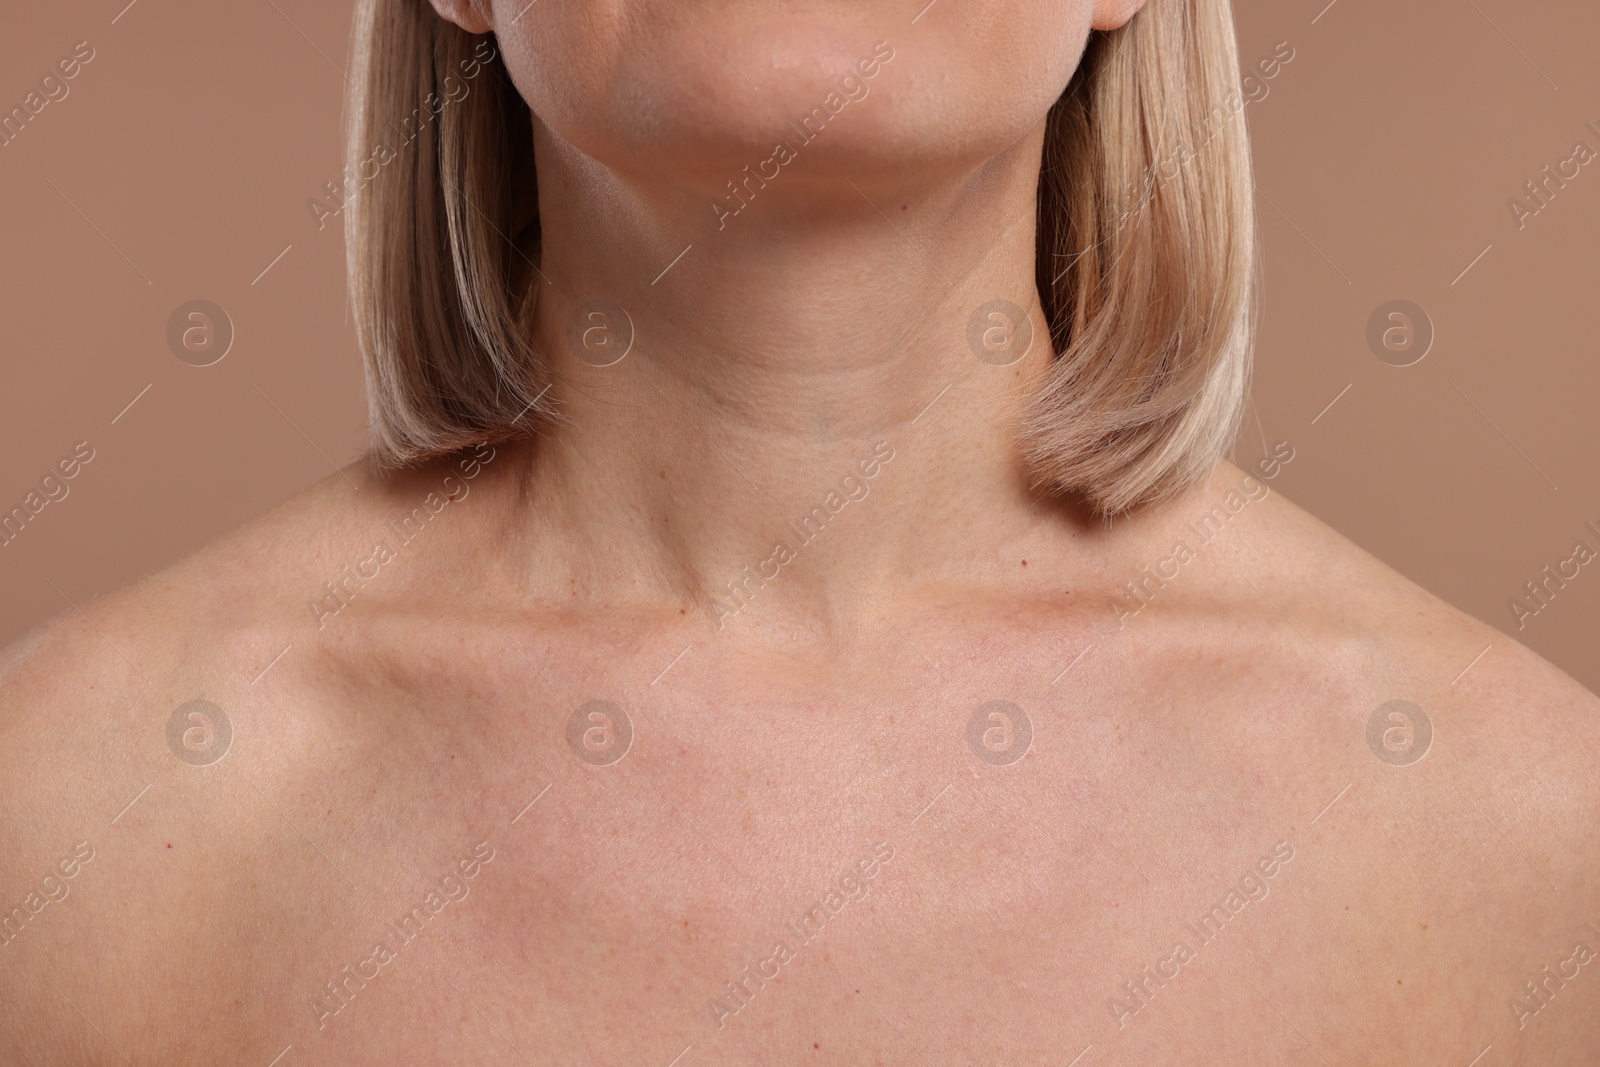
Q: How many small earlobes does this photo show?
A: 2